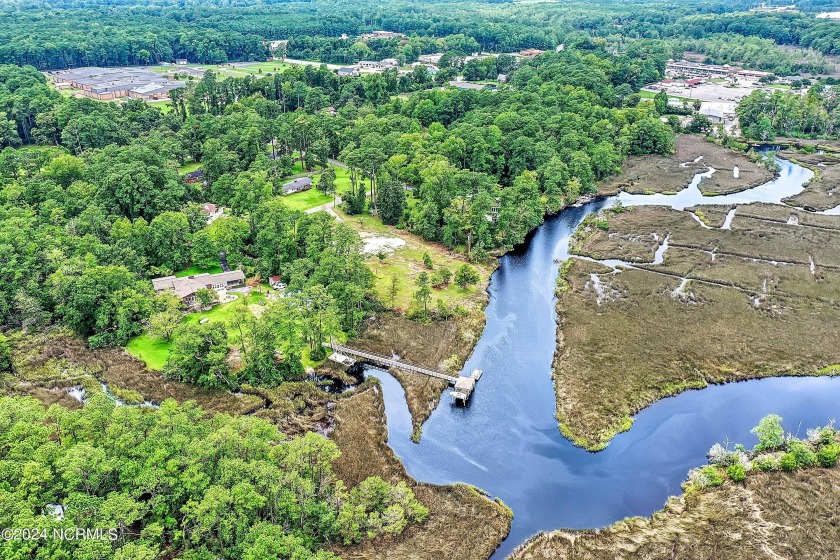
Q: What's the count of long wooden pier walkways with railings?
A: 1